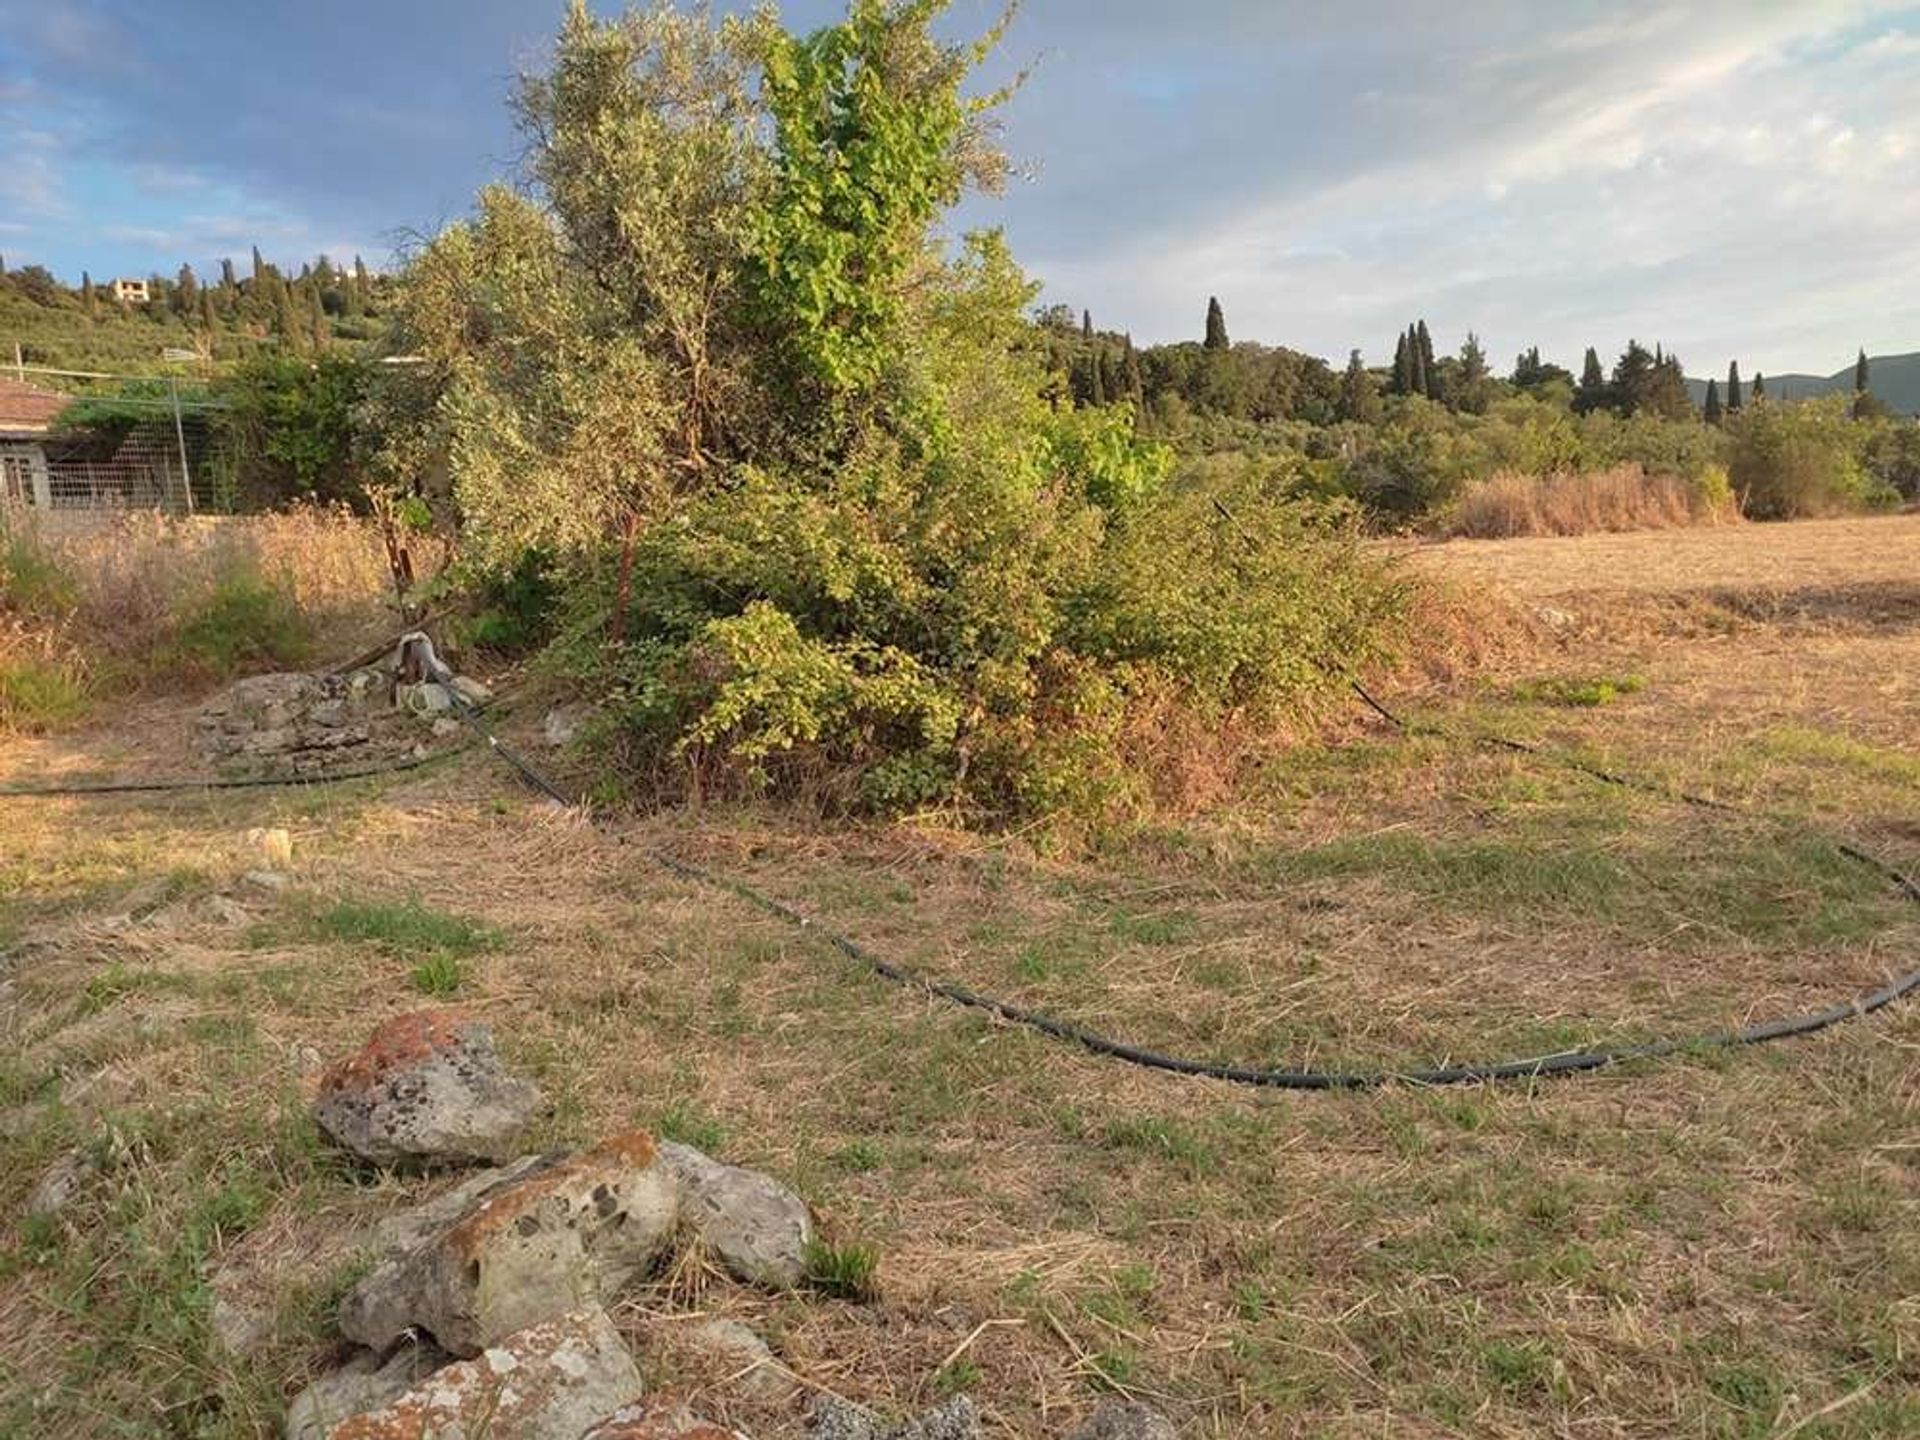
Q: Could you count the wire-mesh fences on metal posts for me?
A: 1